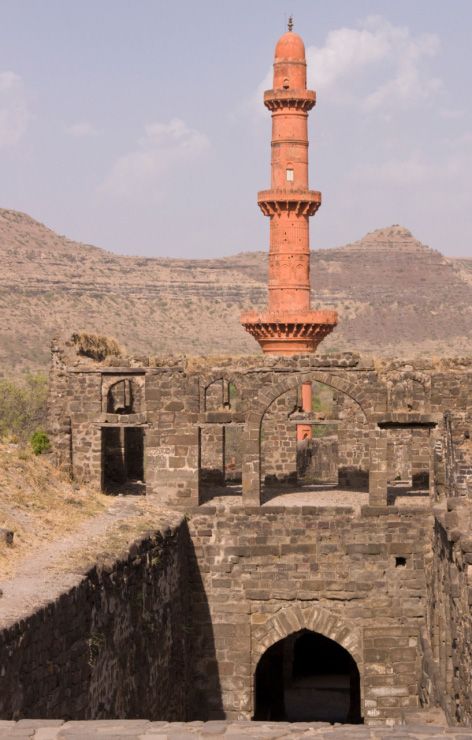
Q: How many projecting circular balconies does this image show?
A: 3